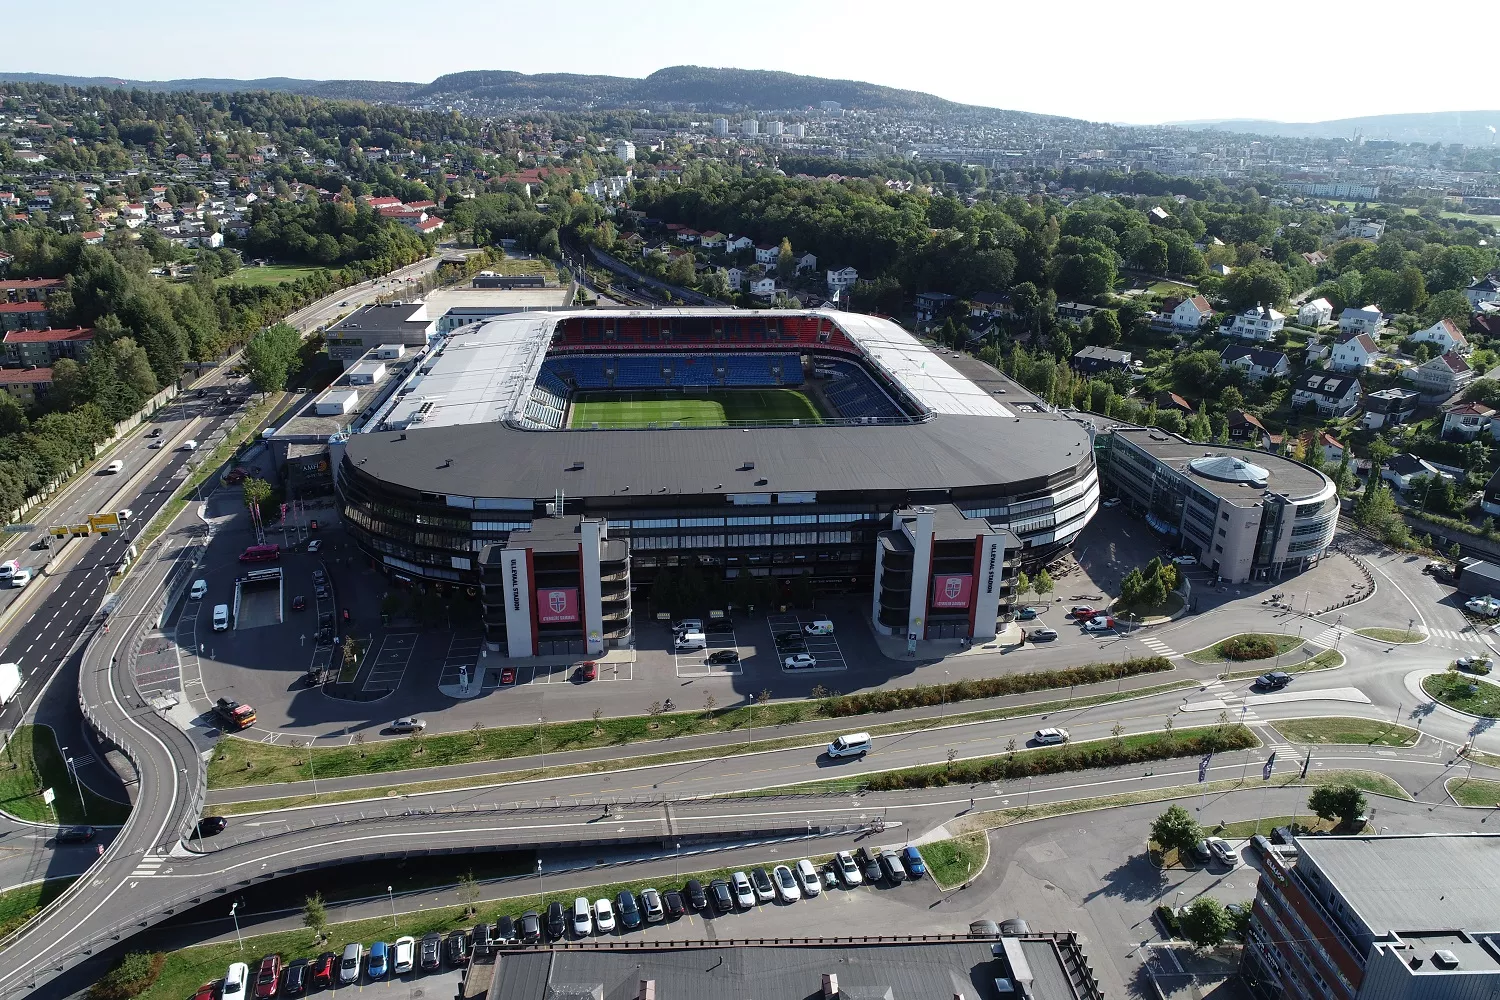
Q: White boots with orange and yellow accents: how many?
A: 0